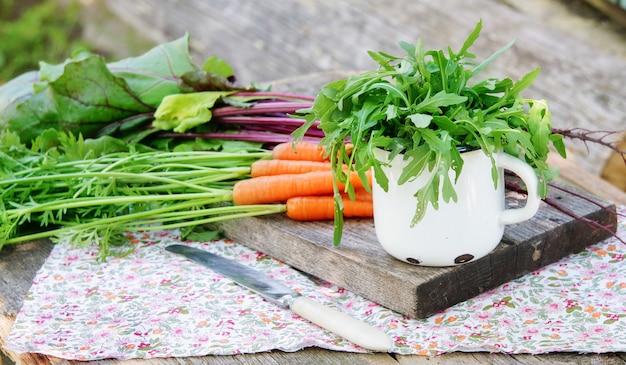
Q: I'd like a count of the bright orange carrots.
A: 4